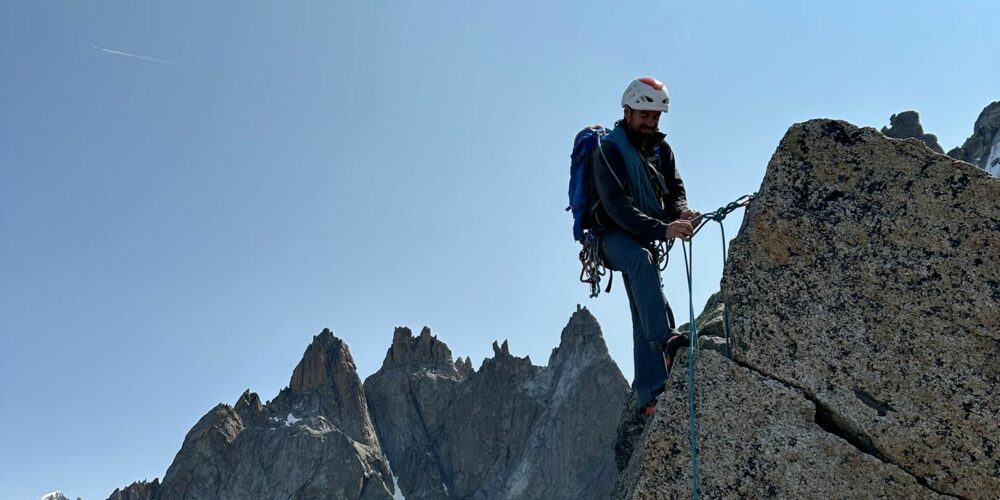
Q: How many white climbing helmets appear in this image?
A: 1